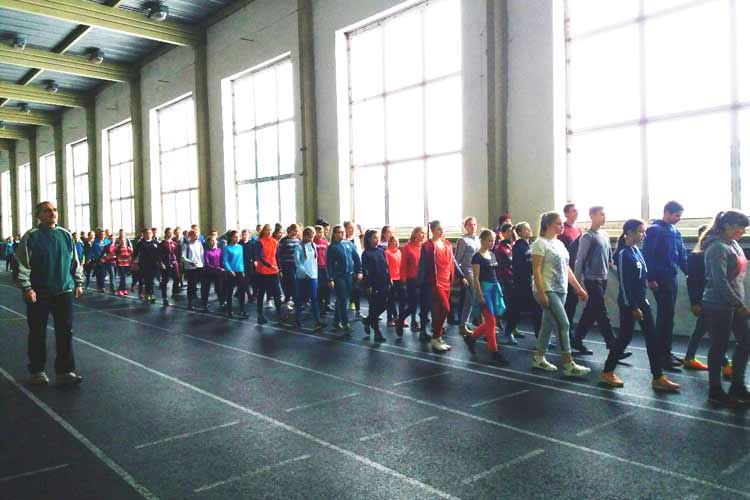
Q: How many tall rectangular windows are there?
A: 9